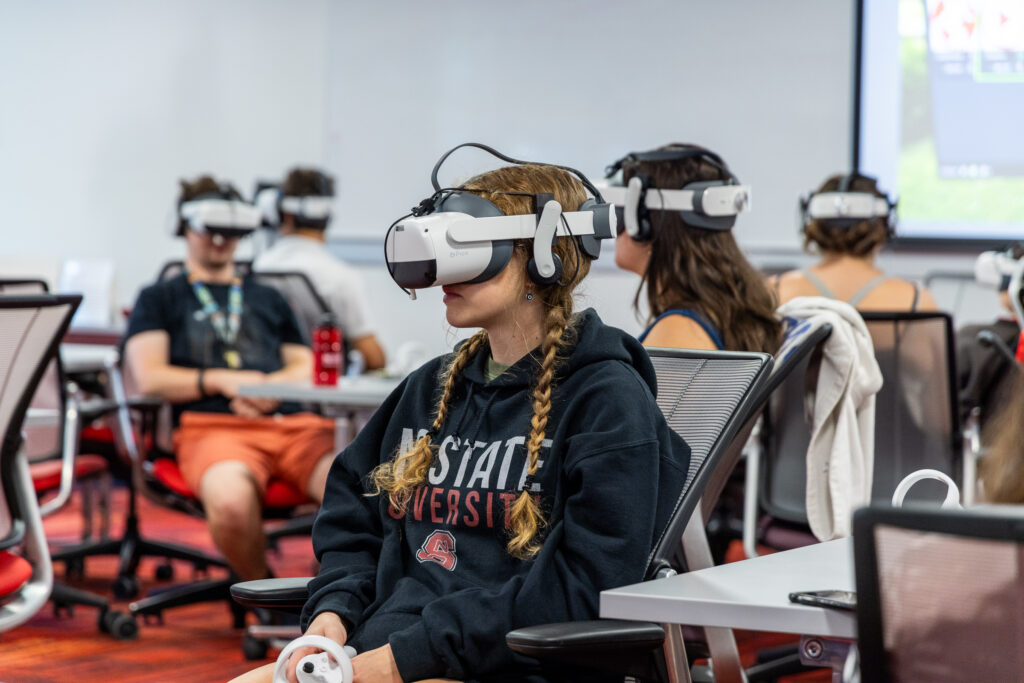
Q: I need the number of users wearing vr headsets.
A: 6